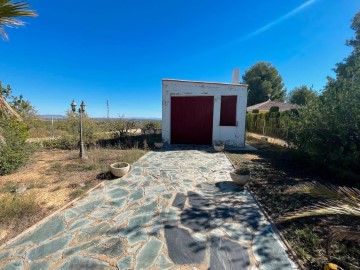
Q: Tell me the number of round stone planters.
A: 4